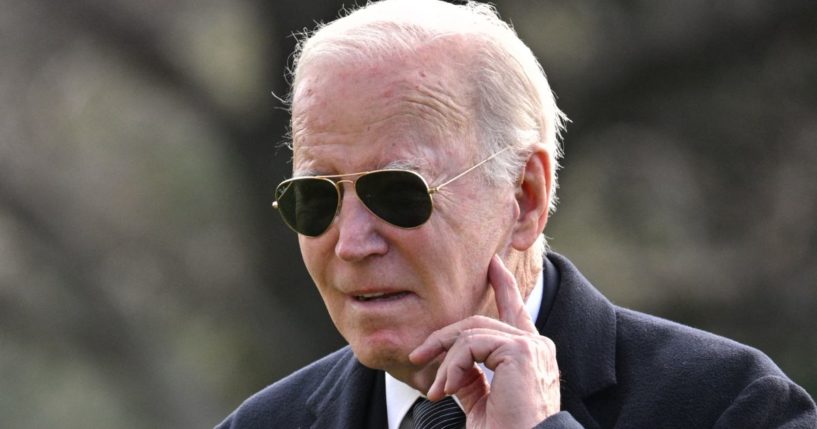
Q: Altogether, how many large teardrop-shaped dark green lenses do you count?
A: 2